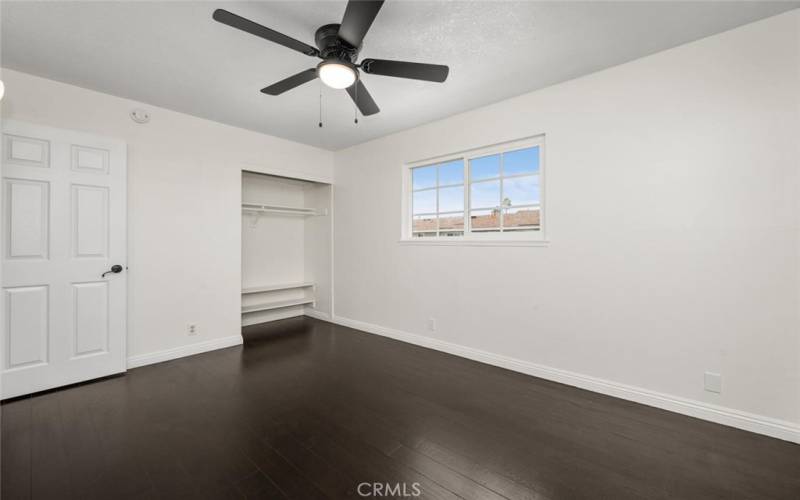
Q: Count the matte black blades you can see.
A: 5